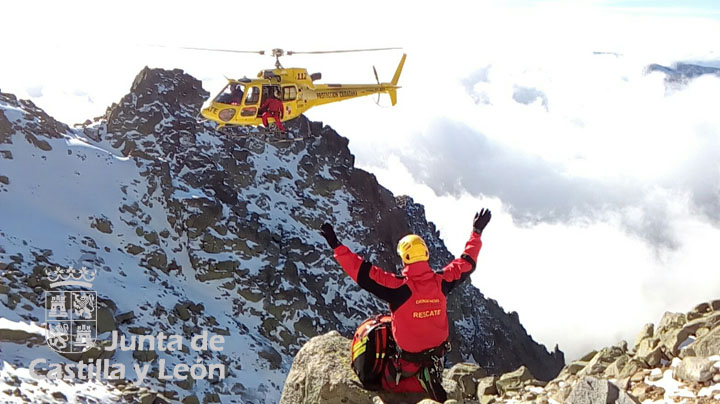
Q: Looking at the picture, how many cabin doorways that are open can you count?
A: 1